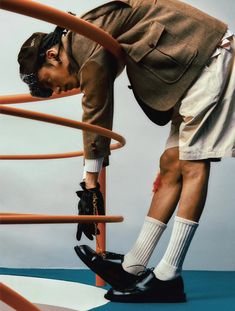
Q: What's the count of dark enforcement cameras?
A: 0